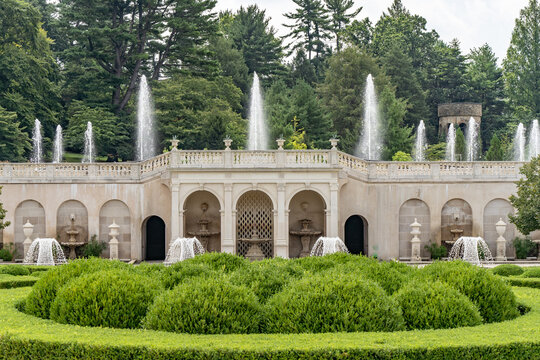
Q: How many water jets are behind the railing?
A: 11